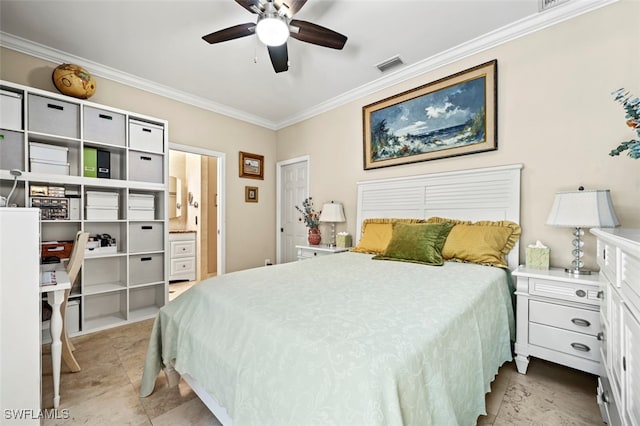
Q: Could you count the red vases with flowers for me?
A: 1